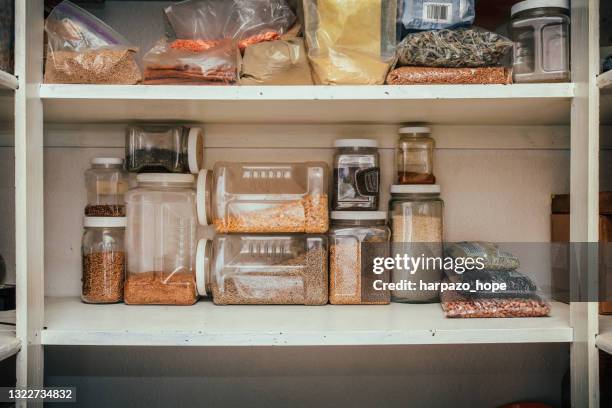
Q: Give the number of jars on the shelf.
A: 11